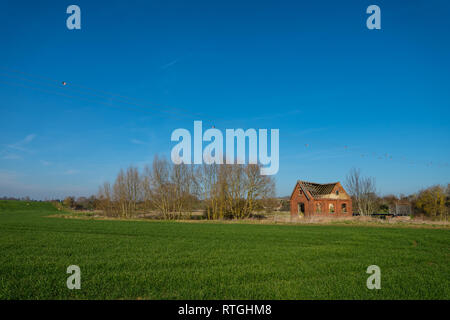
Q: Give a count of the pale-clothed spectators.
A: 0